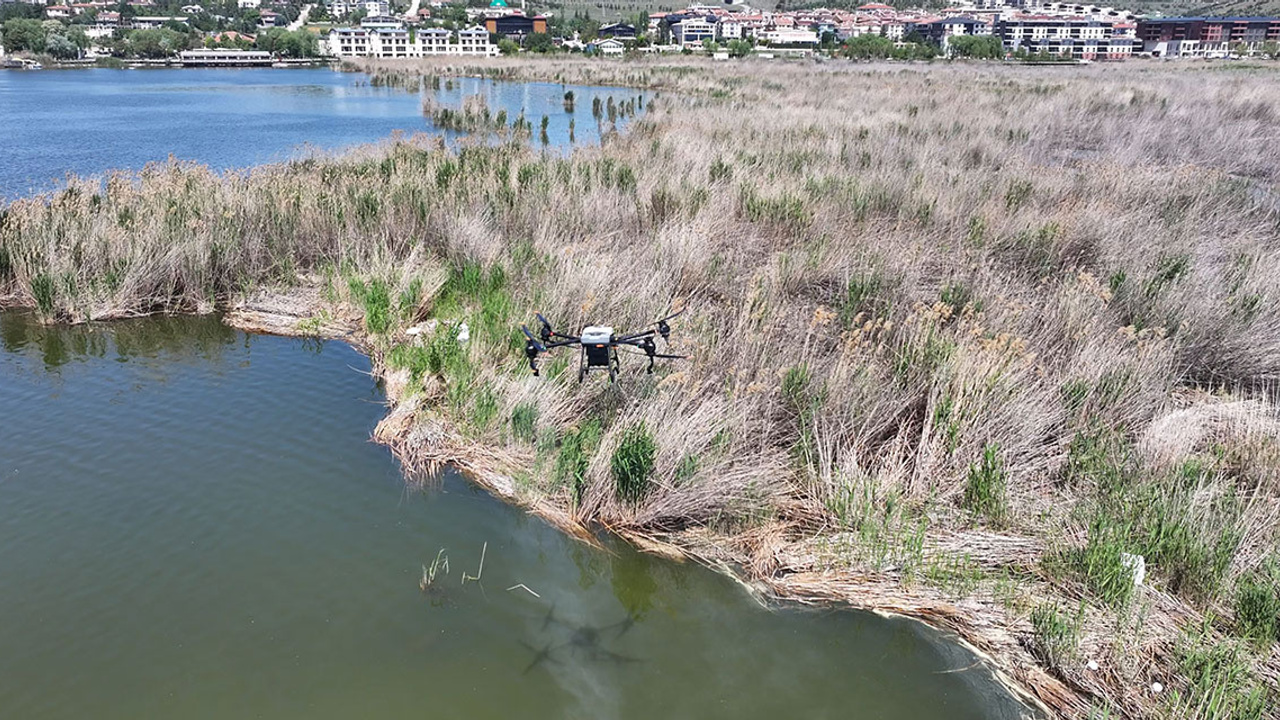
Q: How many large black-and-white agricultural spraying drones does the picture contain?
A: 1